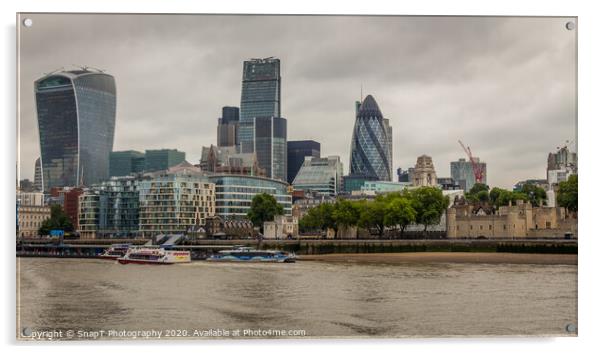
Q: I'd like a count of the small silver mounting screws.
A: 4